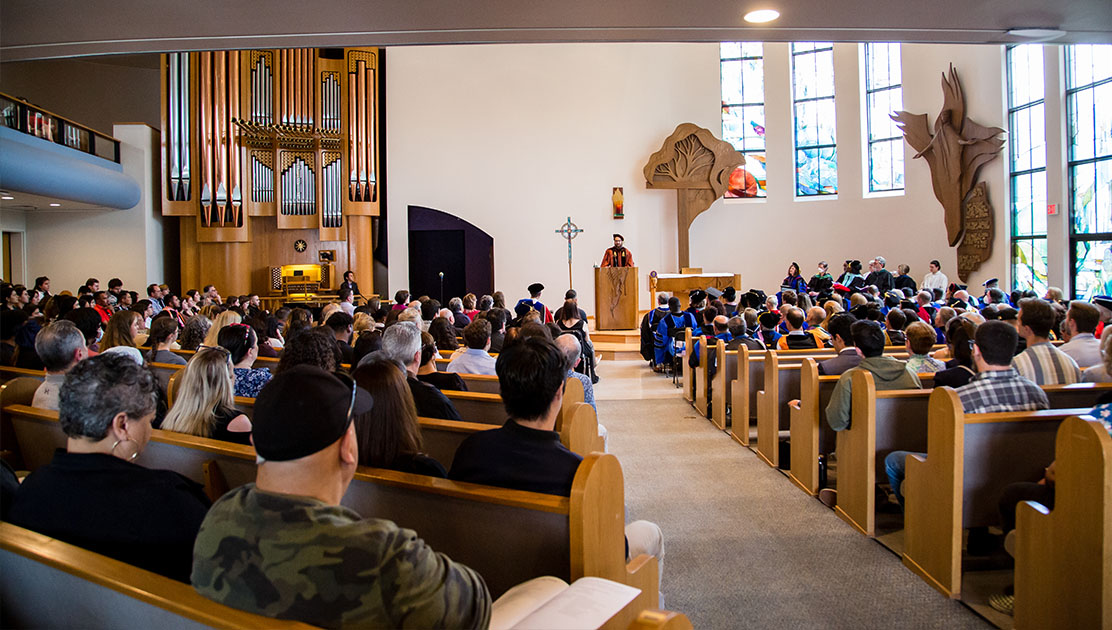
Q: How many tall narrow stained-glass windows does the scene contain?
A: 5